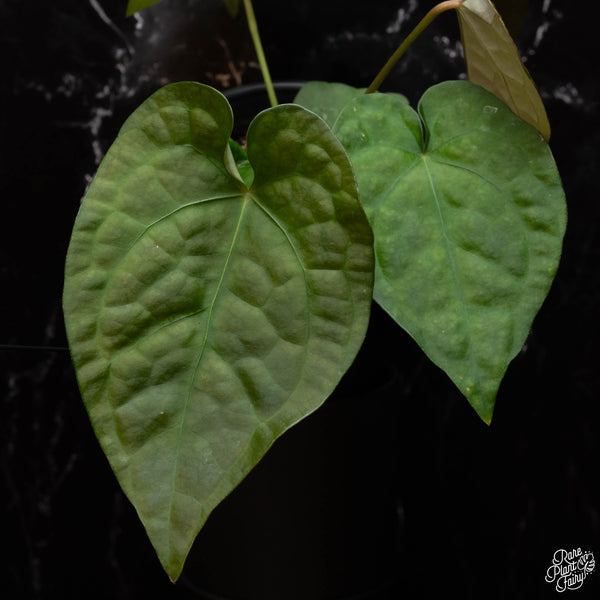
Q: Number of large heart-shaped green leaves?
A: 2